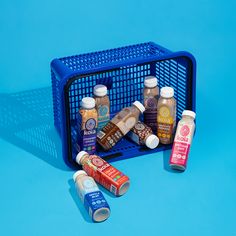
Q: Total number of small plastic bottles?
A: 9